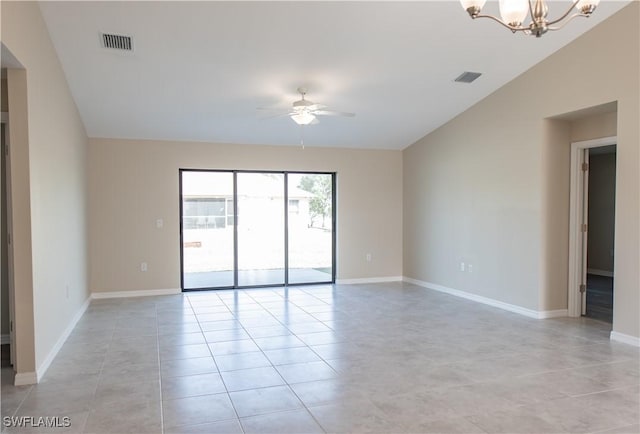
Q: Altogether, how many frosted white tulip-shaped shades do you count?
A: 3